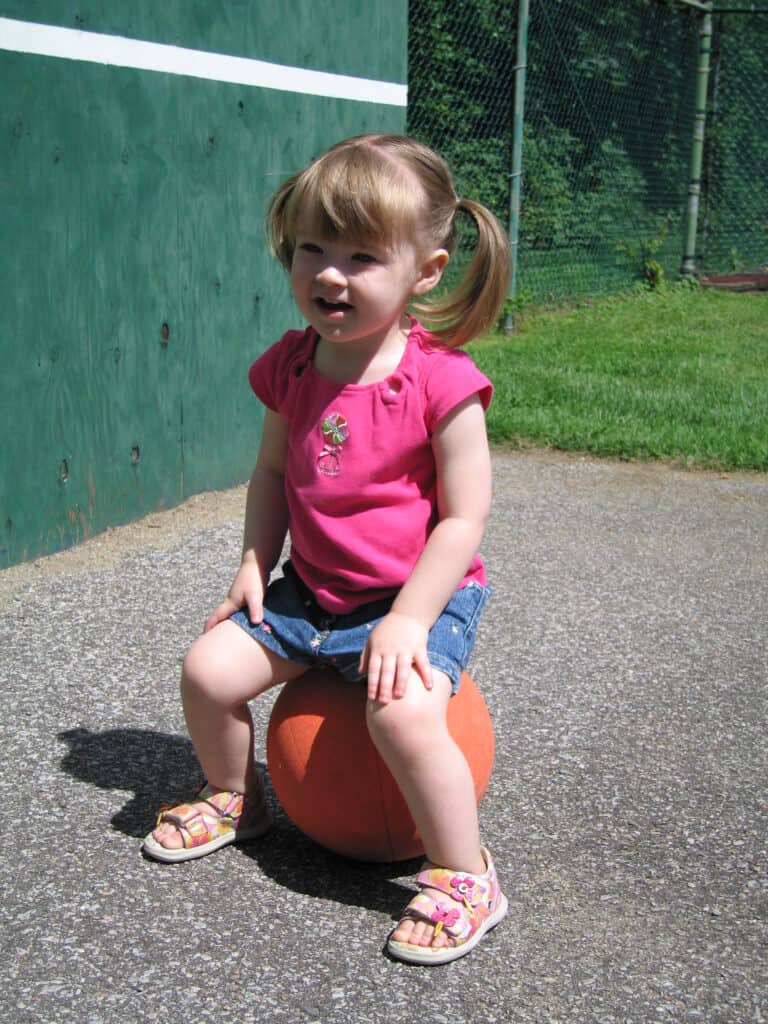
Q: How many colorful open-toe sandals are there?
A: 2